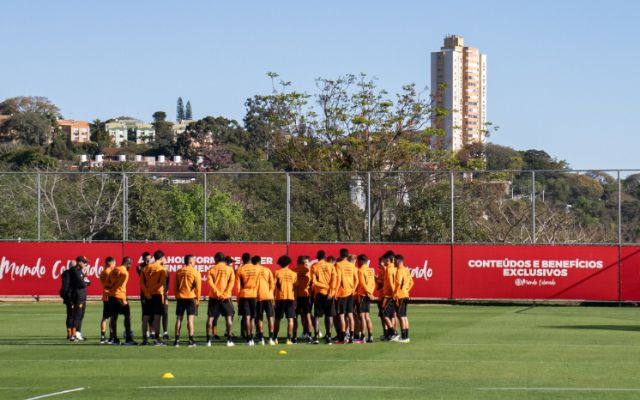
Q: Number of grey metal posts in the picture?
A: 8